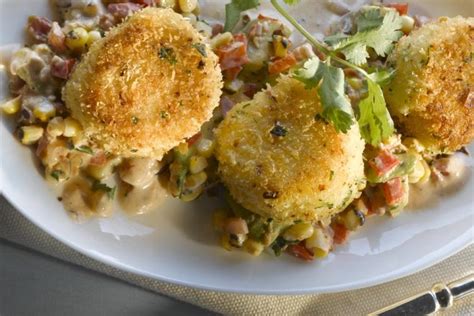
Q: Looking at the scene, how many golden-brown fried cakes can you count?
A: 3